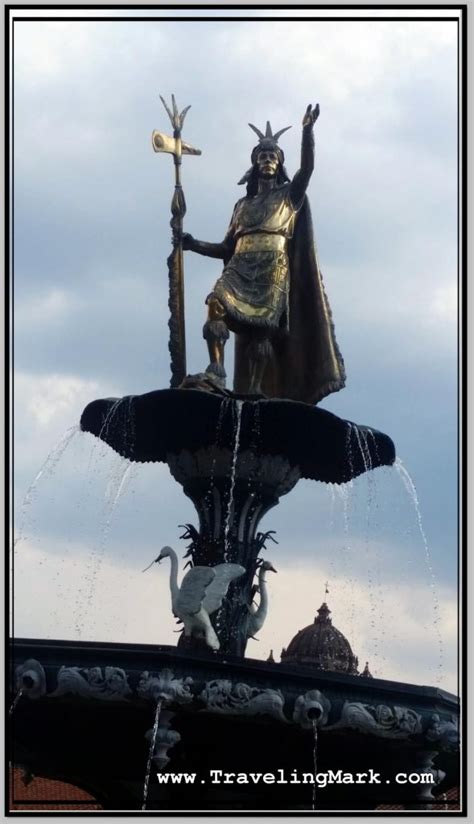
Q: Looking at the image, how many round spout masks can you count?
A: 2